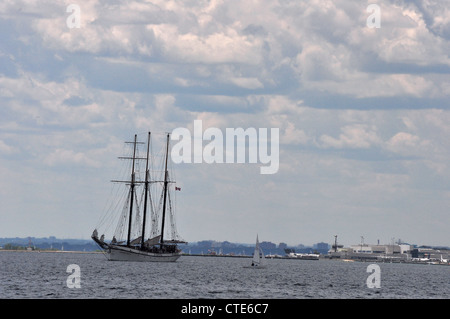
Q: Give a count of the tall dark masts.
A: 3